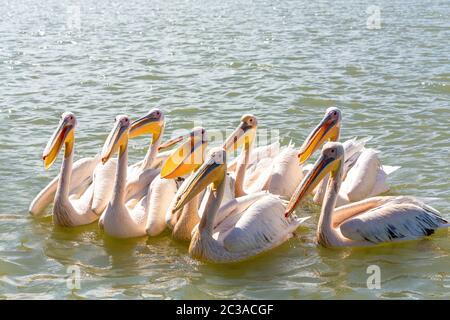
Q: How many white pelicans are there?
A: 8